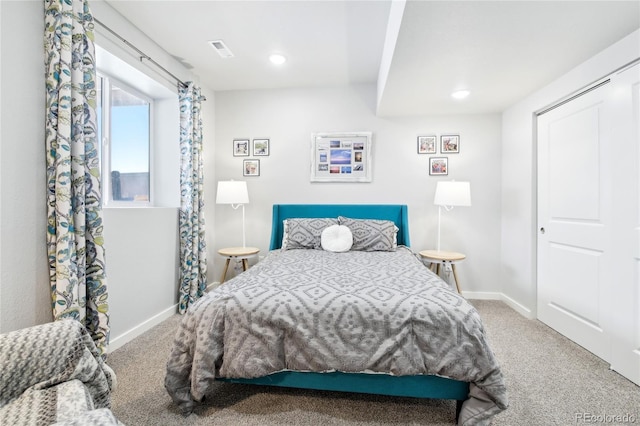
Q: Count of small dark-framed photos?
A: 6